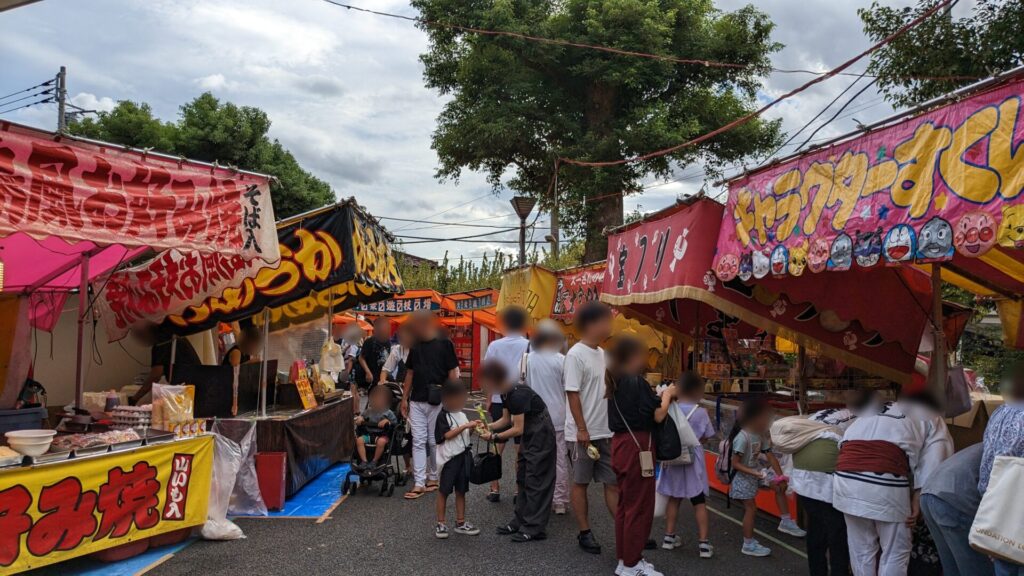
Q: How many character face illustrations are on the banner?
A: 12